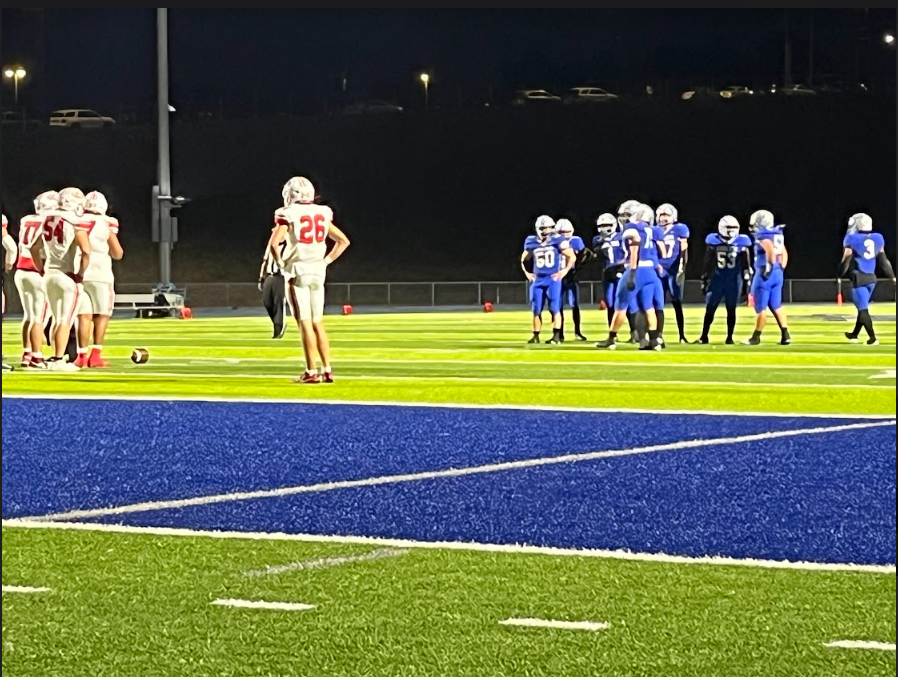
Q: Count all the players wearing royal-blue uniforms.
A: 9